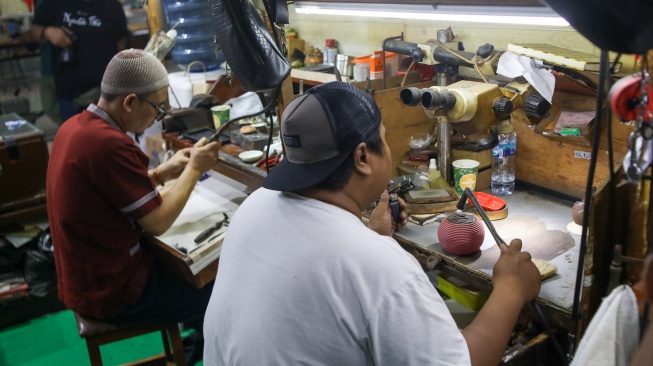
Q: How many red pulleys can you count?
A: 1